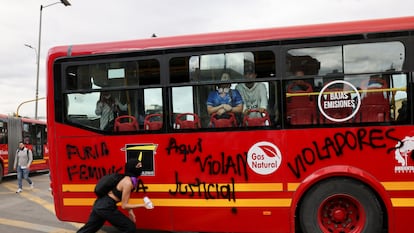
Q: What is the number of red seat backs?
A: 8